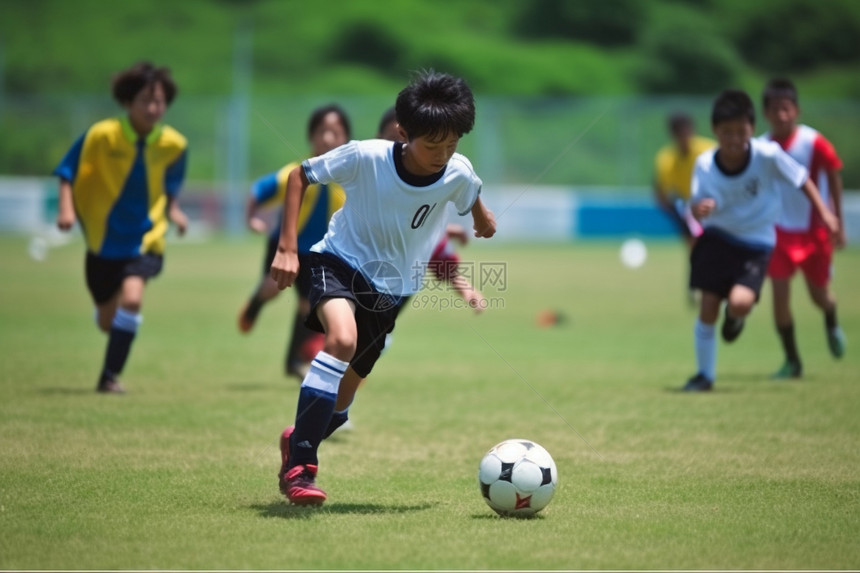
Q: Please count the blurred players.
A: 6